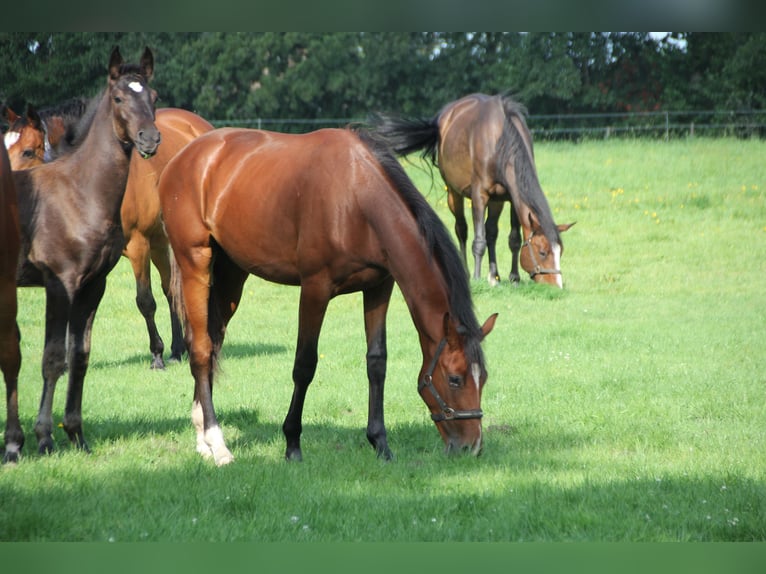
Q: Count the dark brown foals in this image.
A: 1